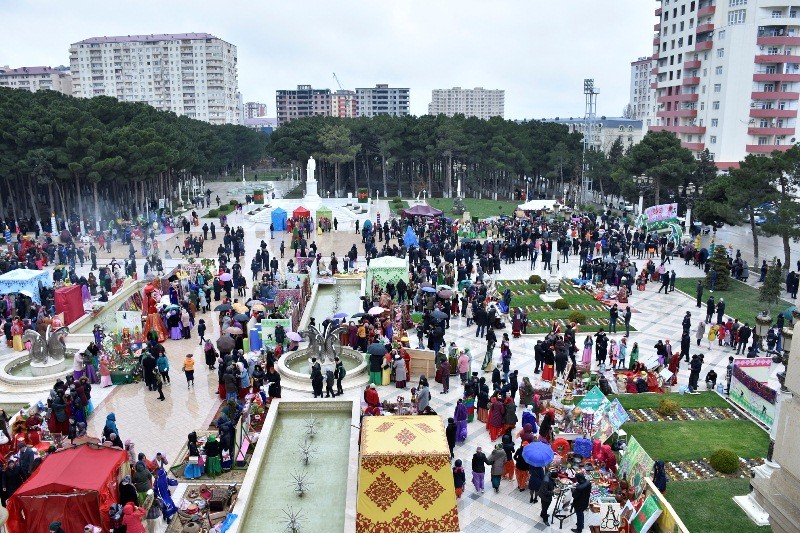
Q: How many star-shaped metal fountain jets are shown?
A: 4